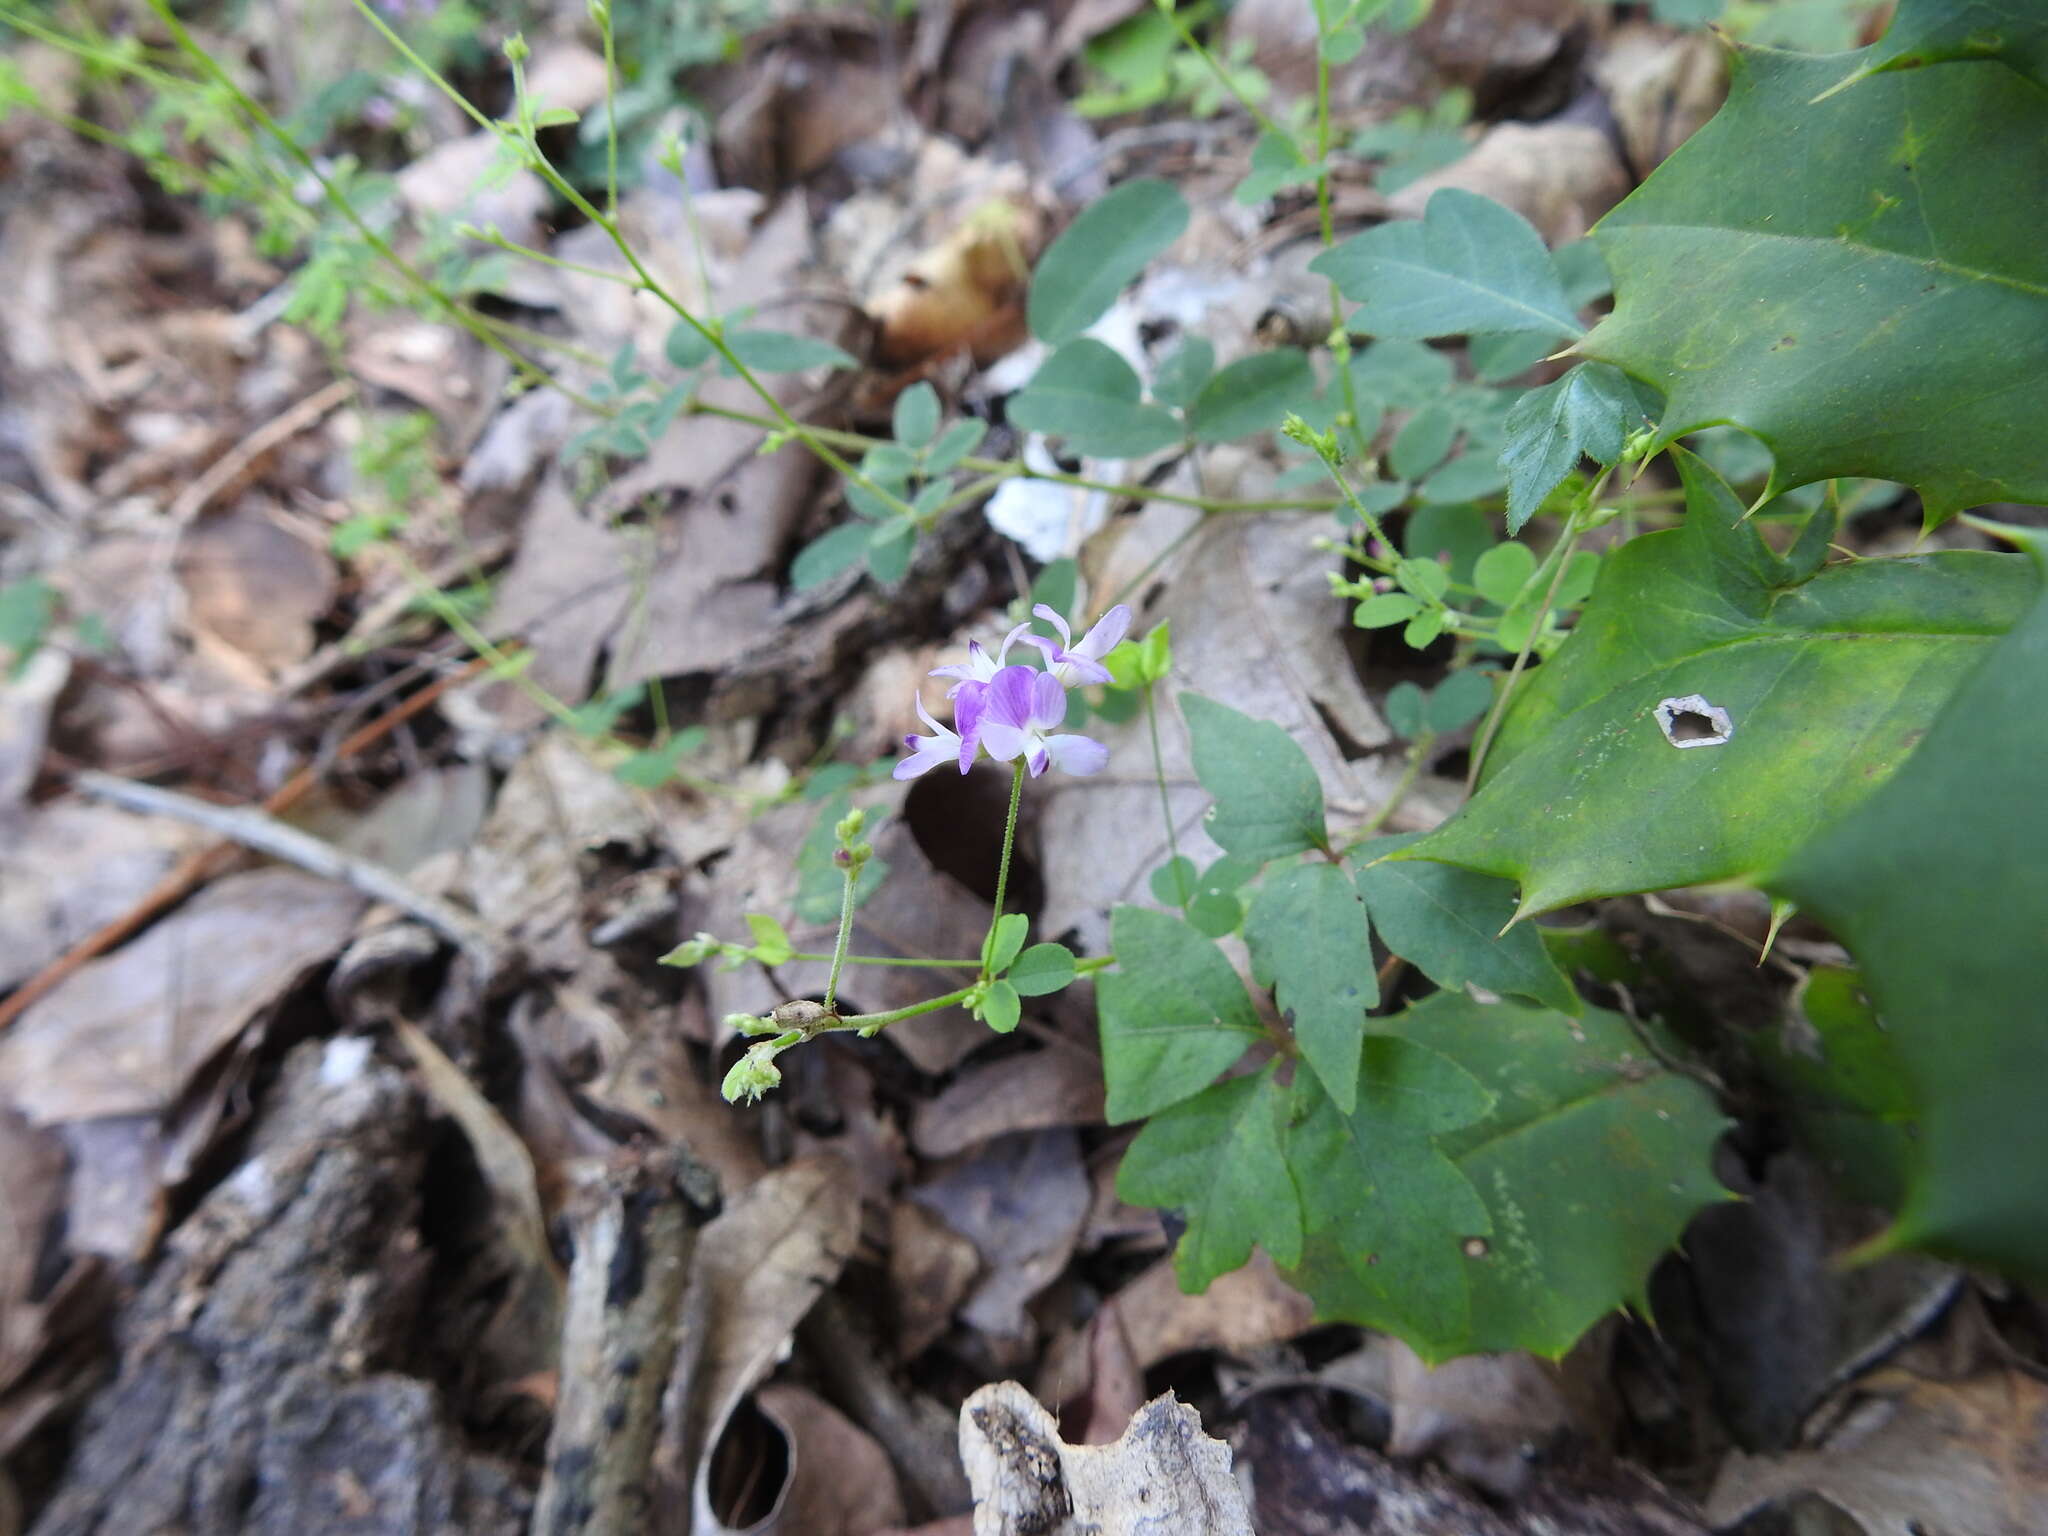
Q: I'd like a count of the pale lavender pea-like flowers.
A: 4